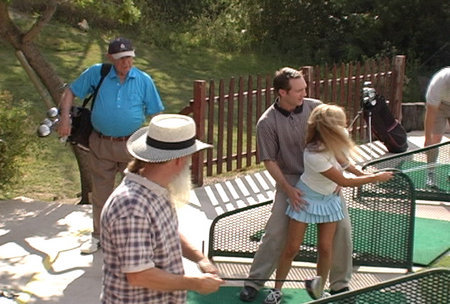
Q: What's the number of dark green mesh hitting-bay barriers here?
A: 3